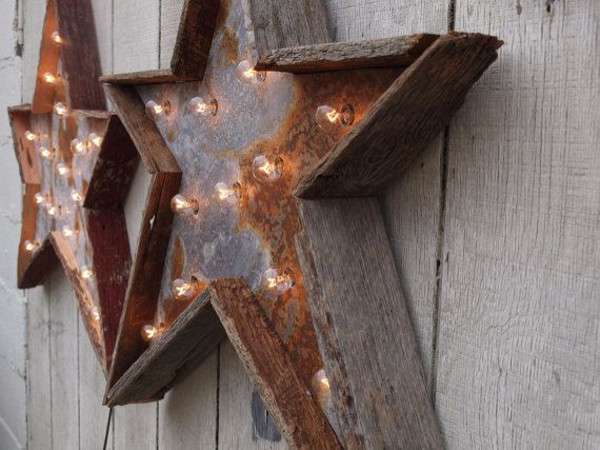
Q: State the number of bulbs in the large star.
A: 11